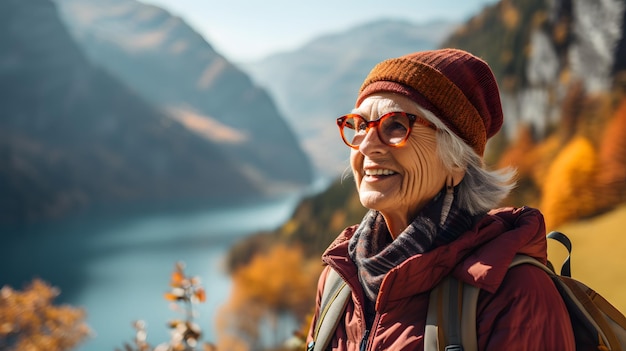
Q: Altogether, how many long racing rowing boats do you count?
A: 0